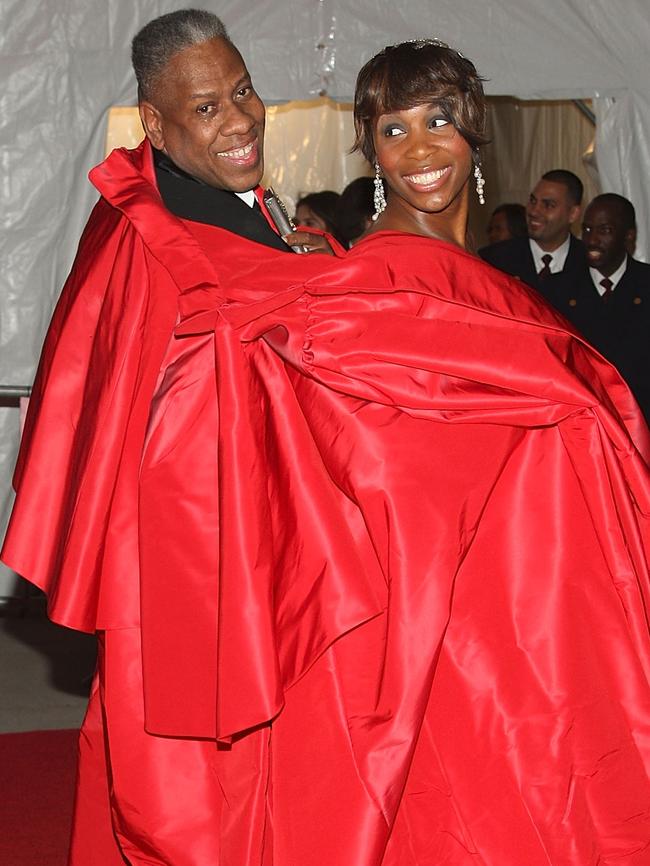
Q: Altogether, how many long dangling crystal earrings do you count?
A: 2